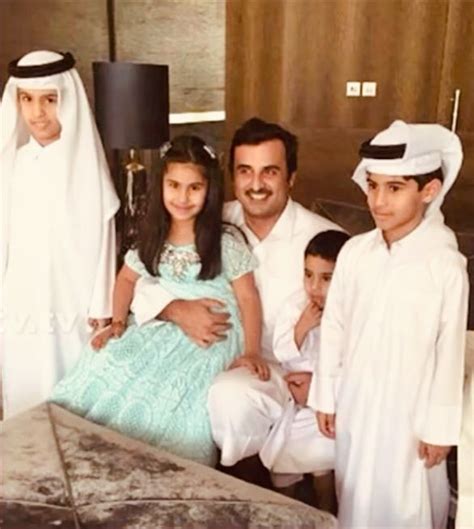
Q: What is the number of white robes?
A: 4